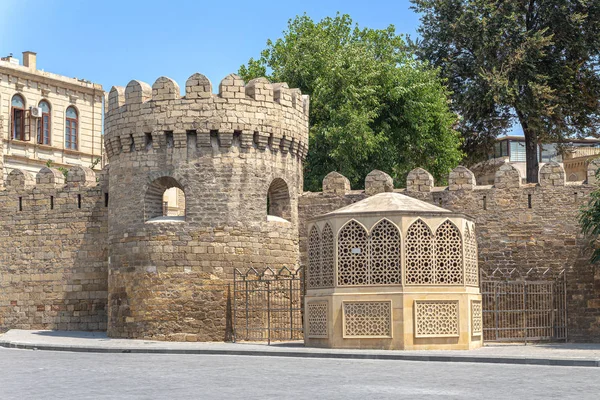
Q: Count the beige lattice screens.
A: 12